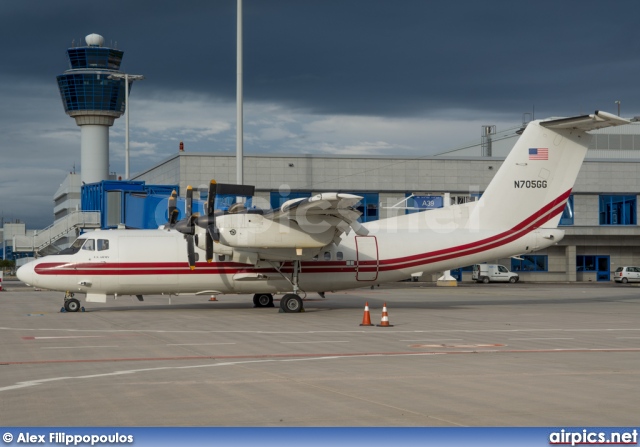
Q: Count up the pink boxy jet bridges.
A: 0